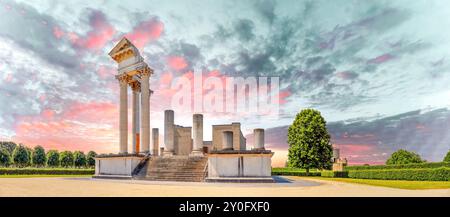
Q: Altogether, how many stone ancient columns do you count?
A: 8